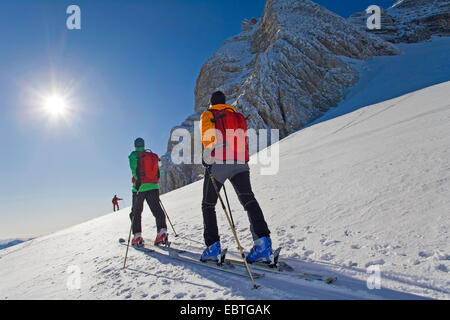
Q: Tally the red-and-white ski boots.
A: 2